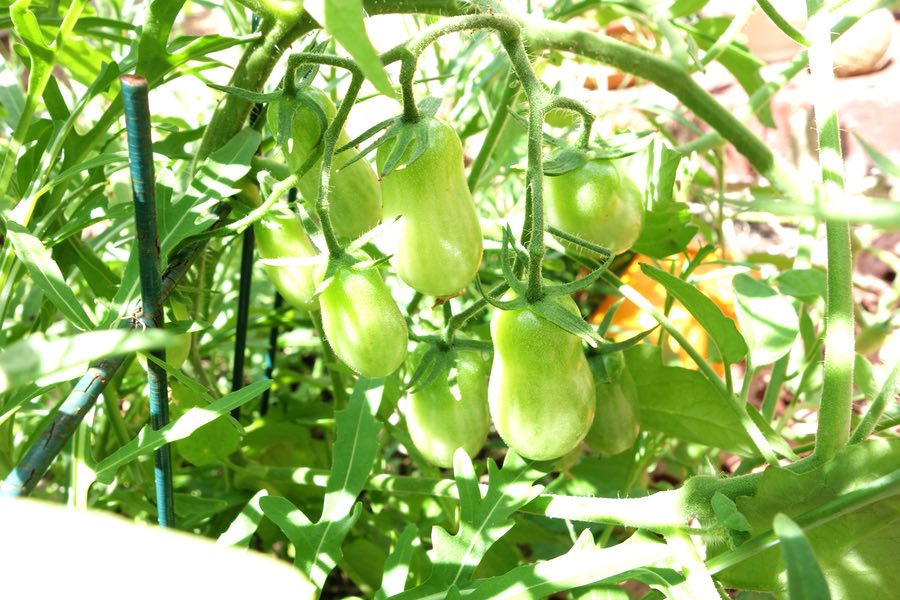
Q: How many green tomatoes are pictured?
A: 8